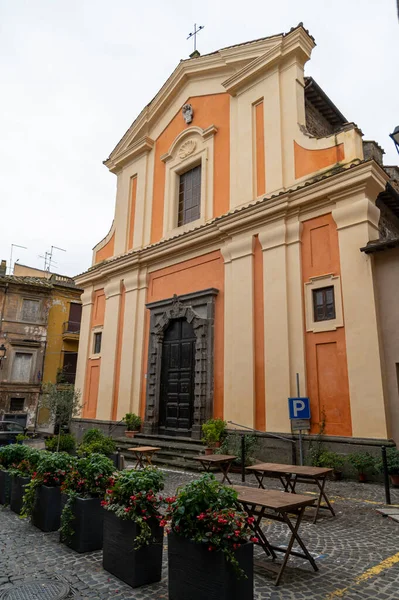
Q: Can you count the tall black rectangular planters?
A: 6